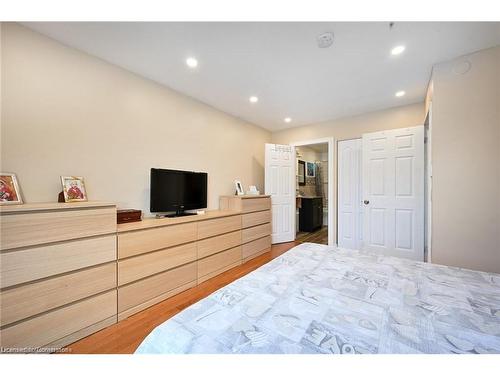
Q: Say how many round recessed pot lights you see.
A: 5